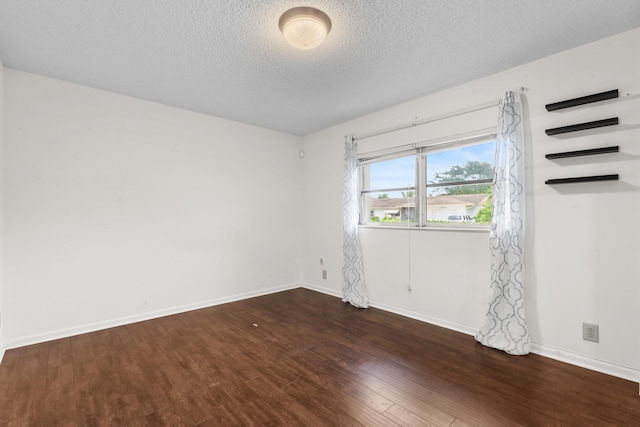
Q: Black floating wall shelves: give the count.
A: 4